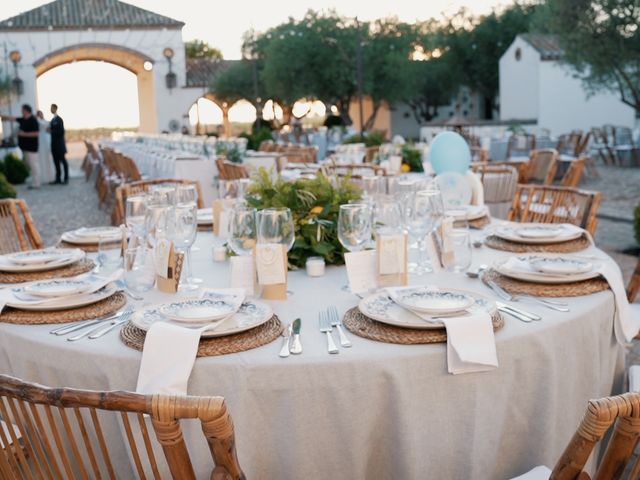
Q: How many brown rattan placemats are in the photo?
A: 9